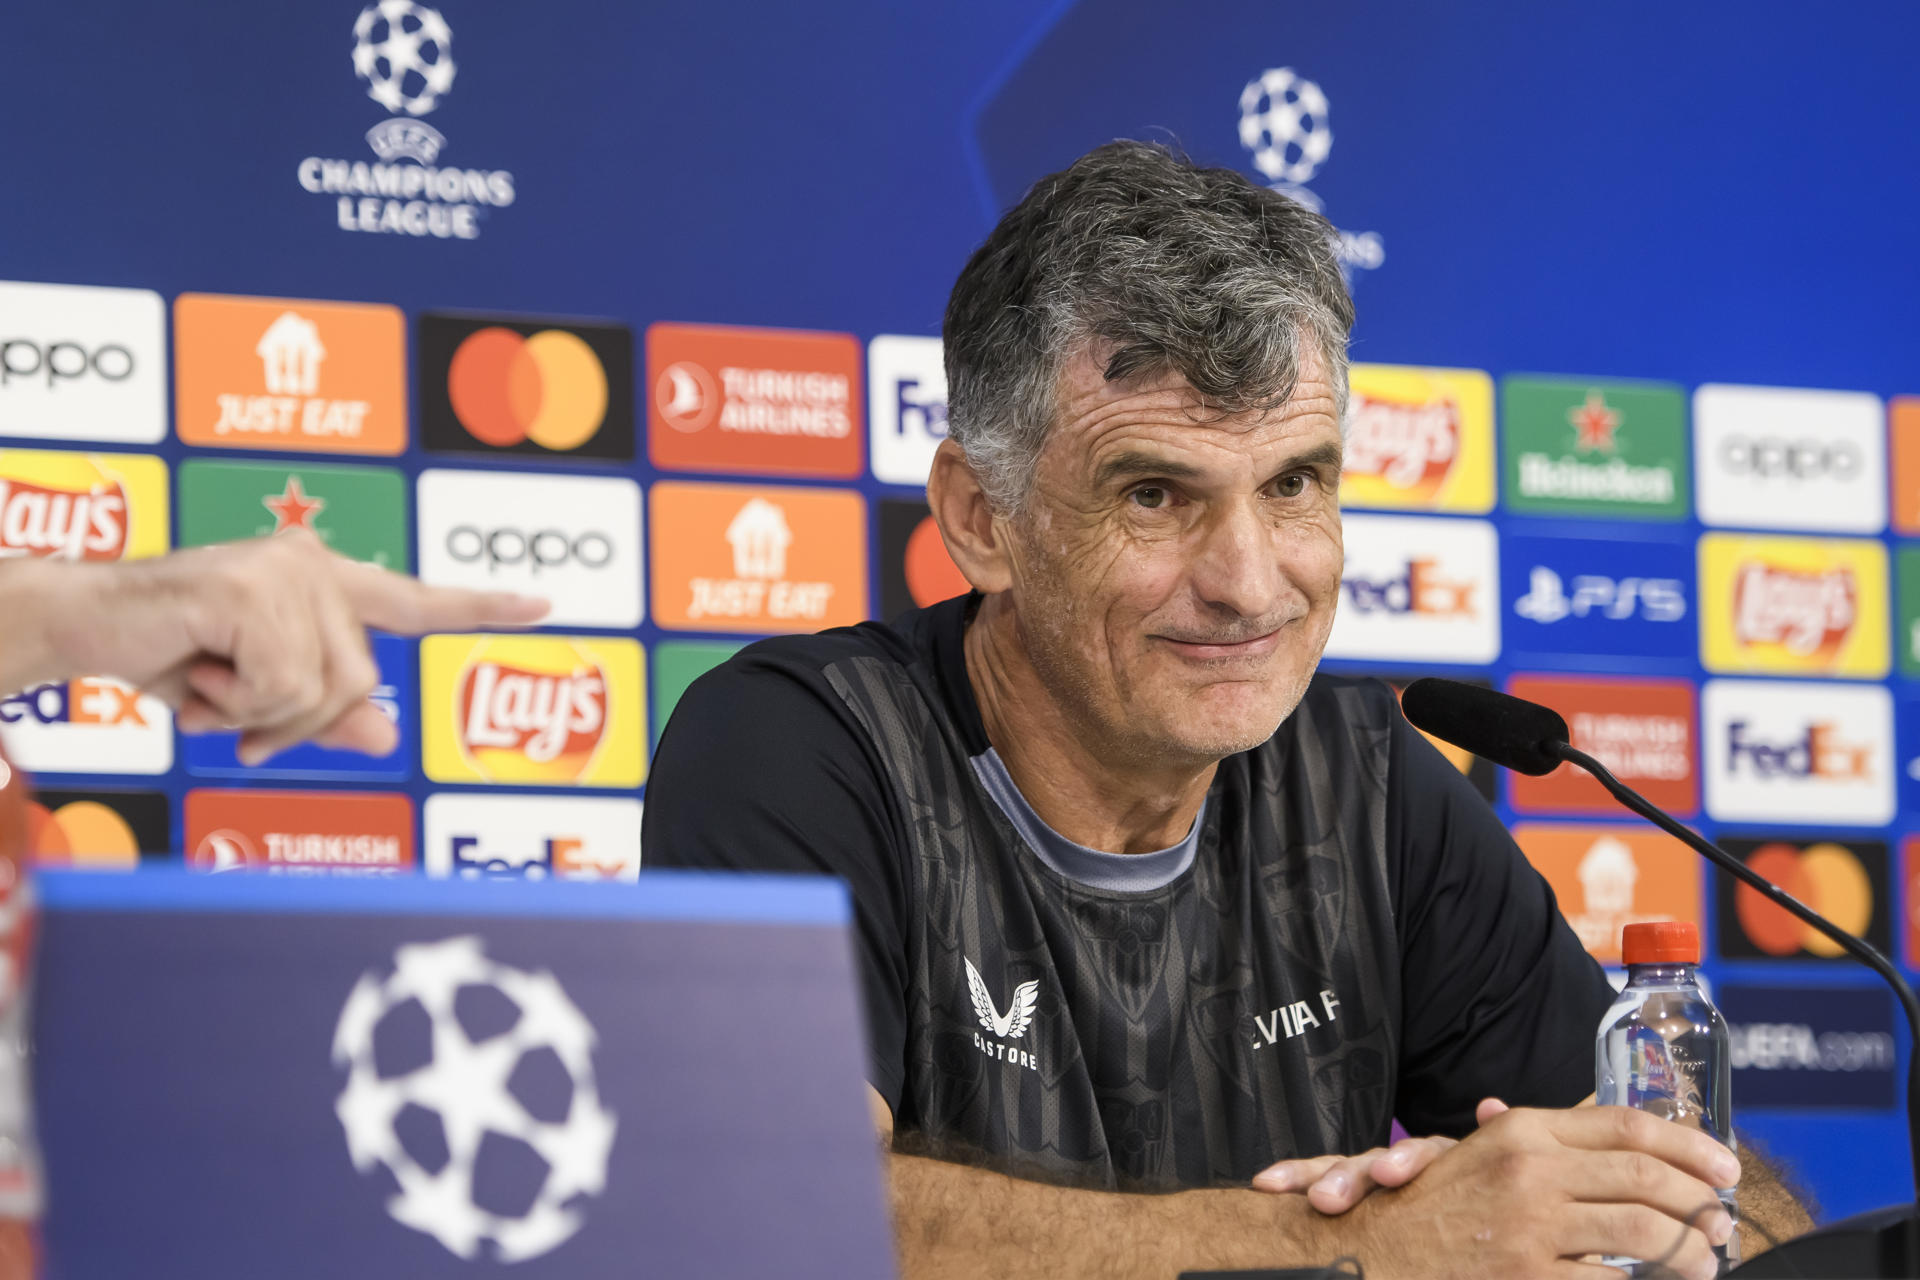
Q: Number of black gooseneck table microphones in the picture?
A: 1